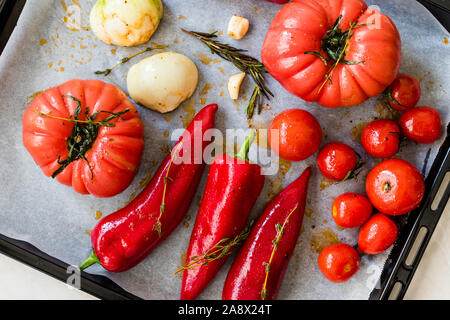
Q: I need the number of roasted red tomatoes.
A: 11